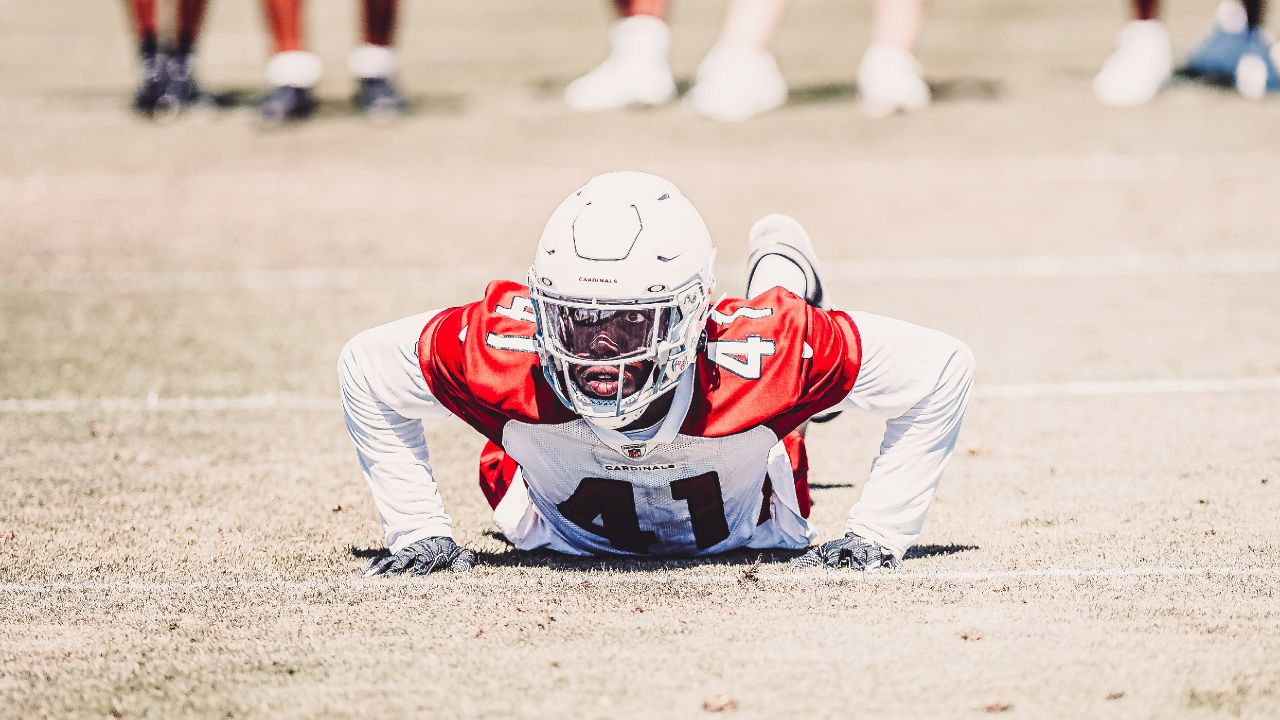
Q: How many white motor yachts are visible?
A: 0